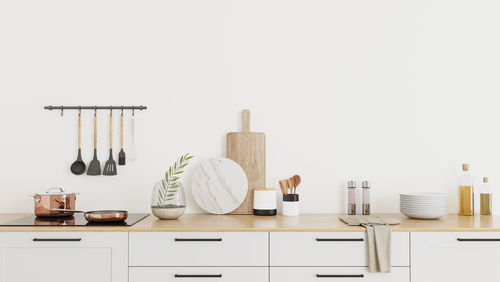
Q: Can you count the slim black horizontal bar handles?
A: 6